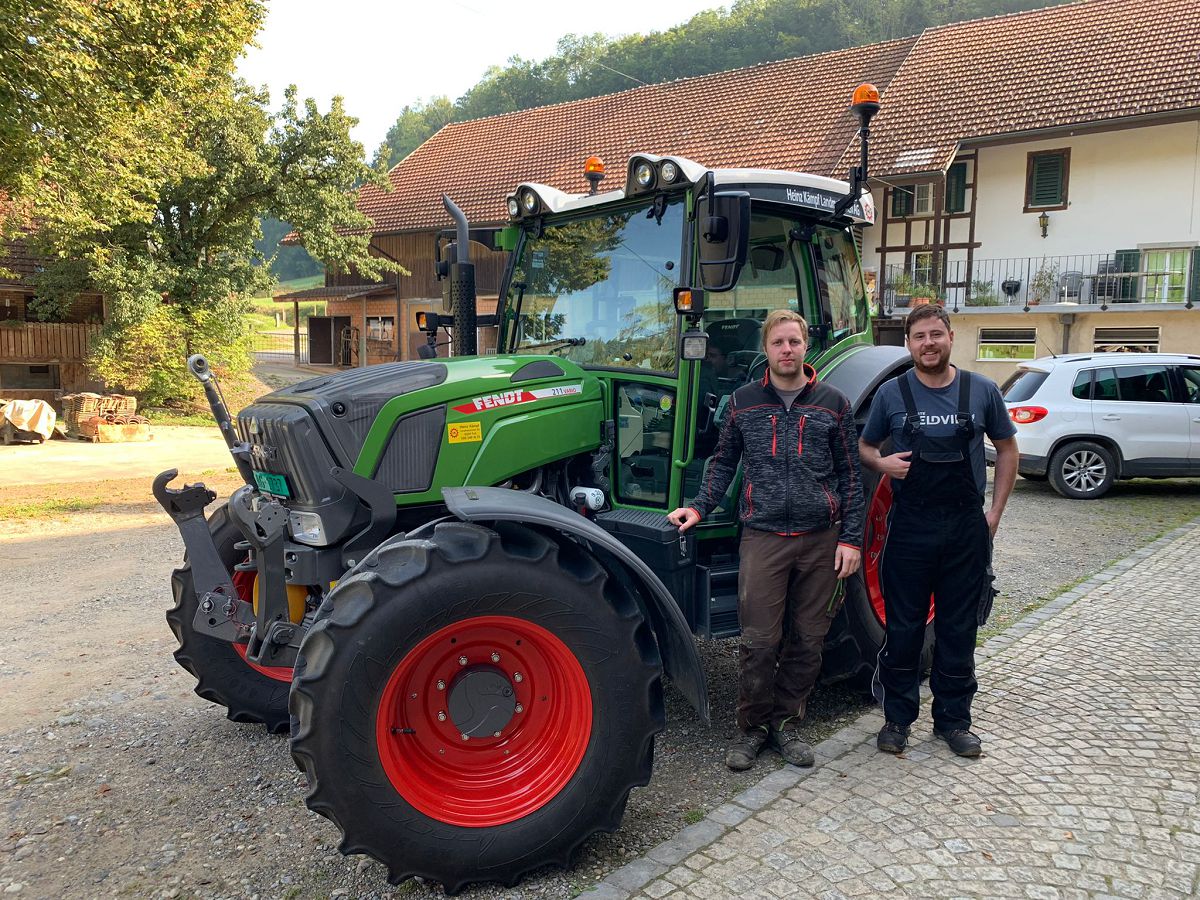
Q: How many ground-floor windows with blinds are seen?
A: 2